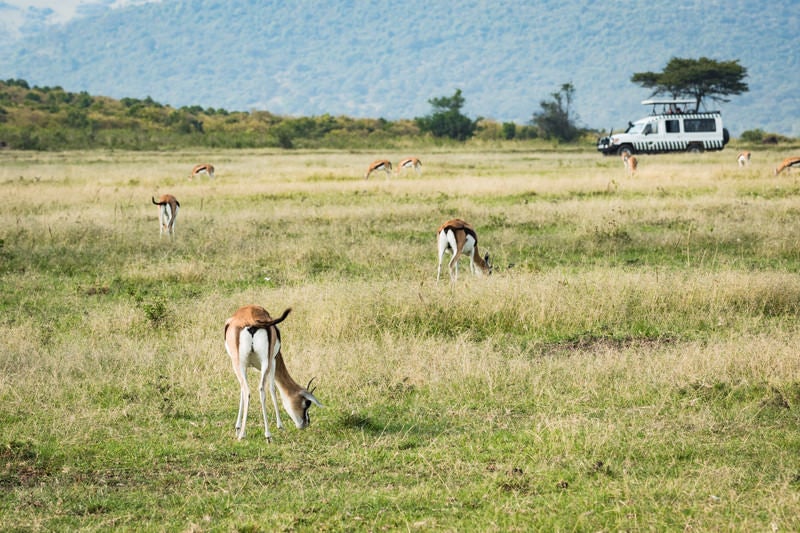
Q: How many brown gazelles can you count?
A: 9